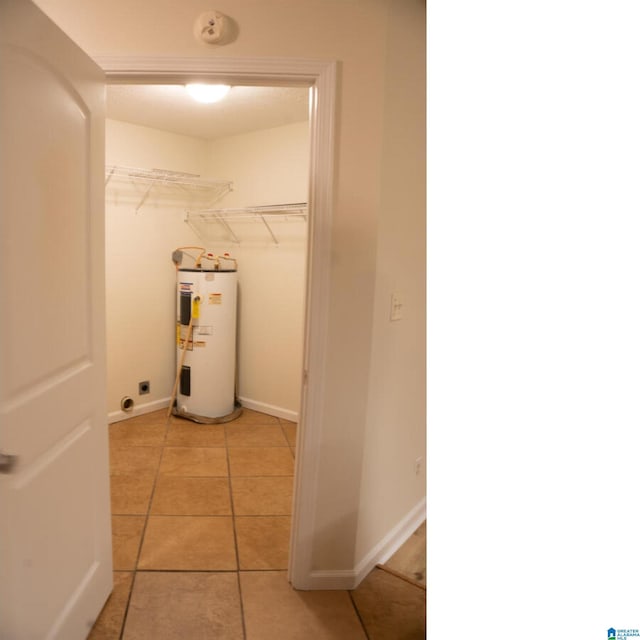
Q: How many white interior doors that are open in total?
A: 1